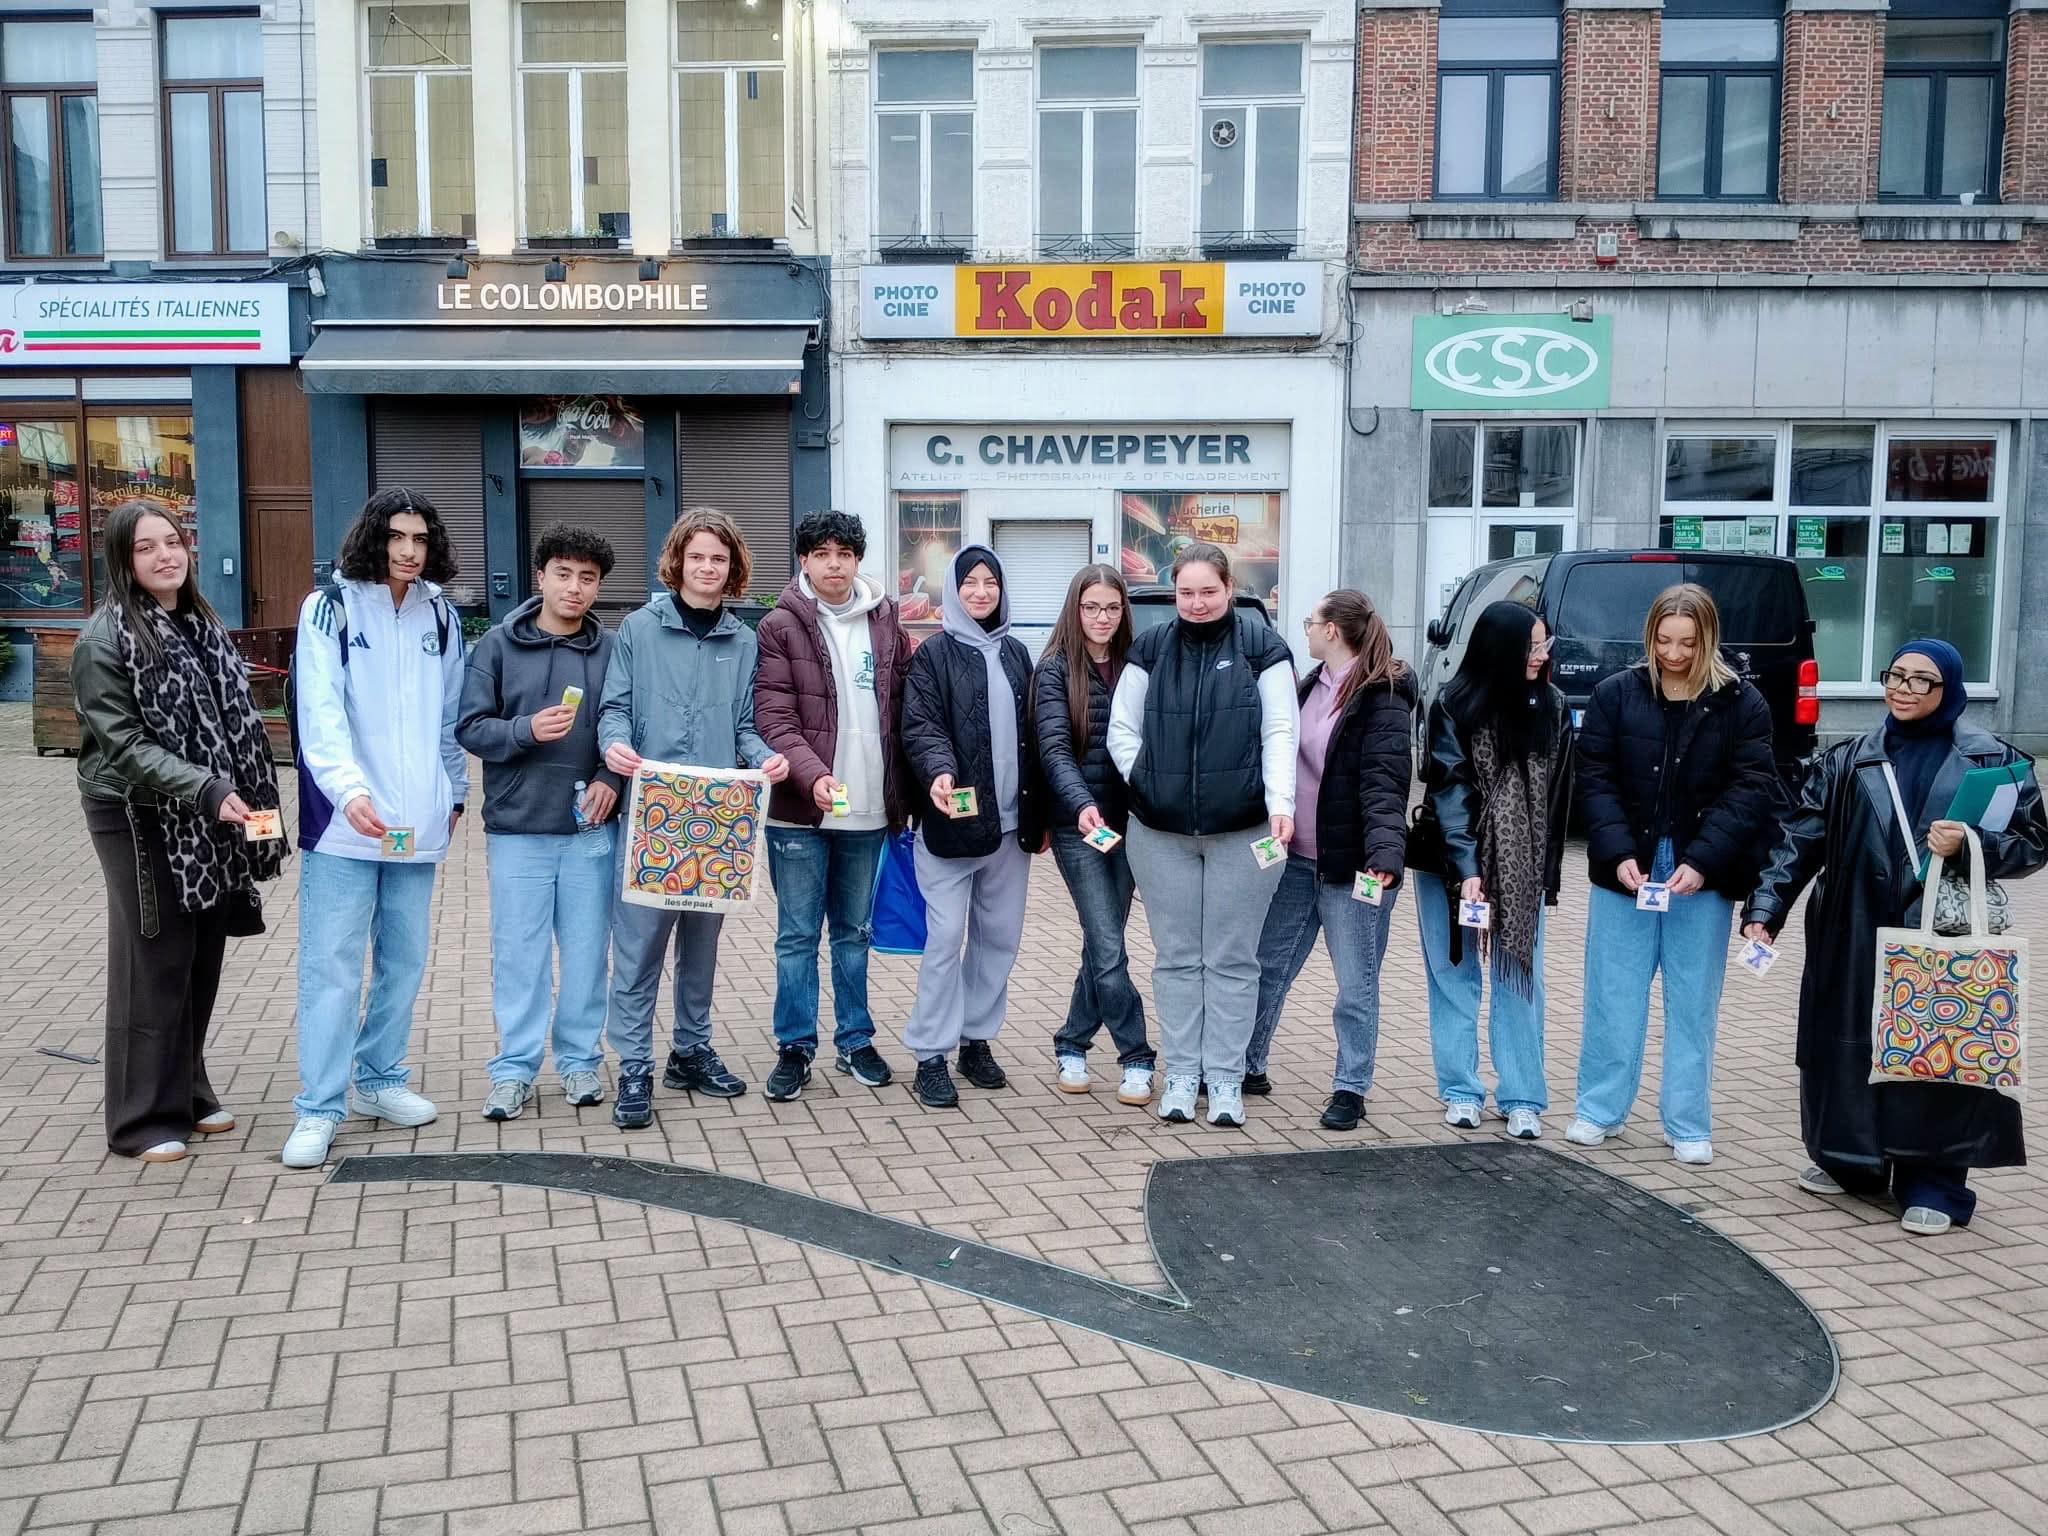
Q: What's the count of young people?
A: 12